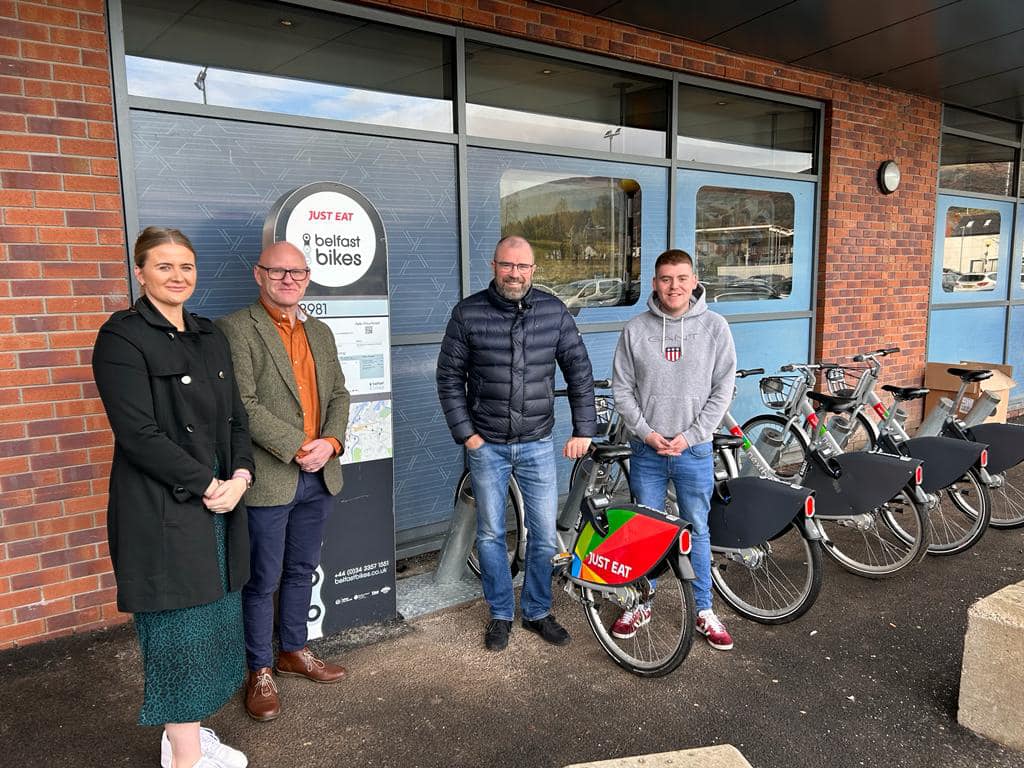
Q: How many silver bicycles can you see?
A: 5